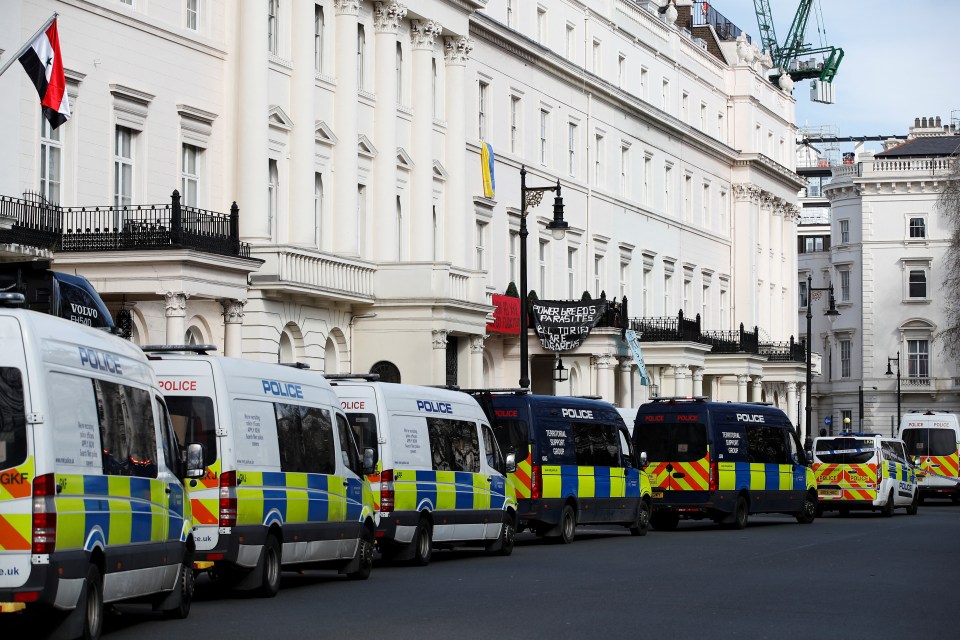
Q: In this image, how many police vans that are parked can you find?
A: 7